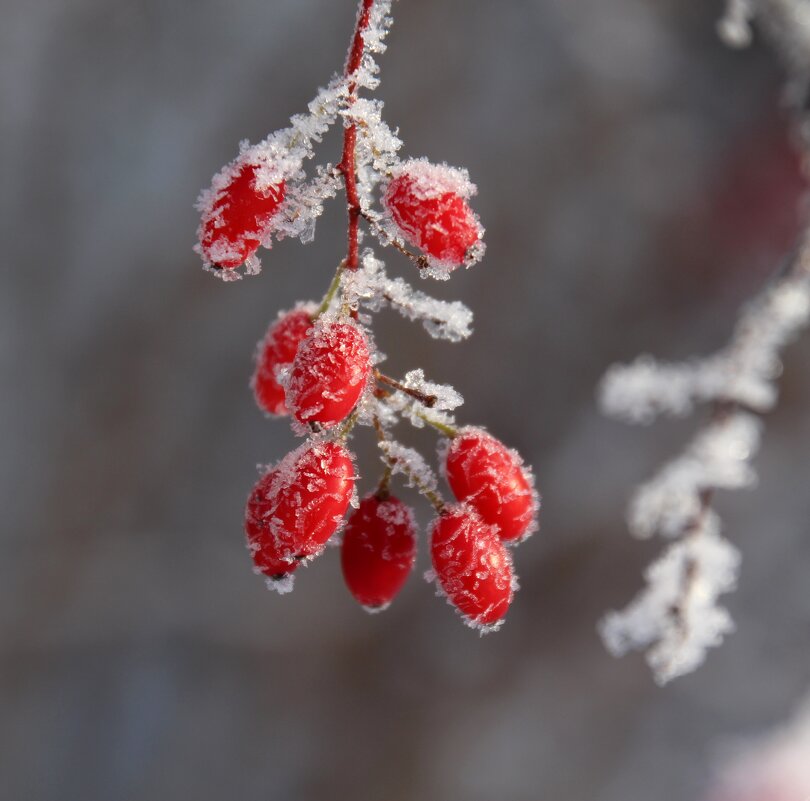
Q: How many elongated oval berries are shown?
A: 9